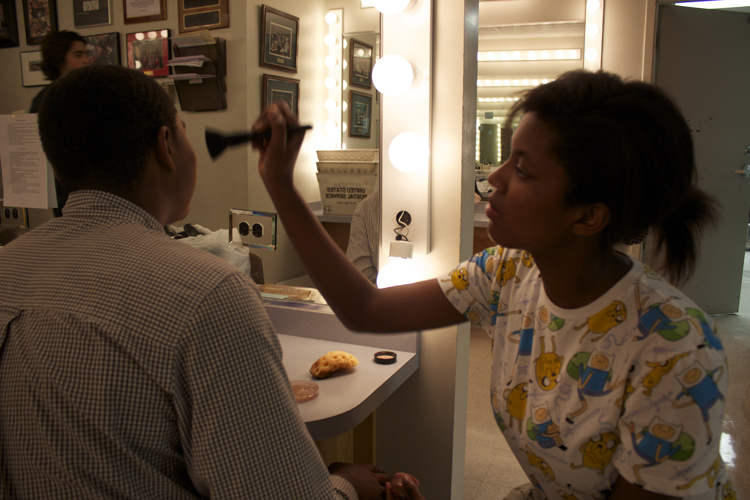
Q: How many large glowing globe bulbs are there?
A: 4